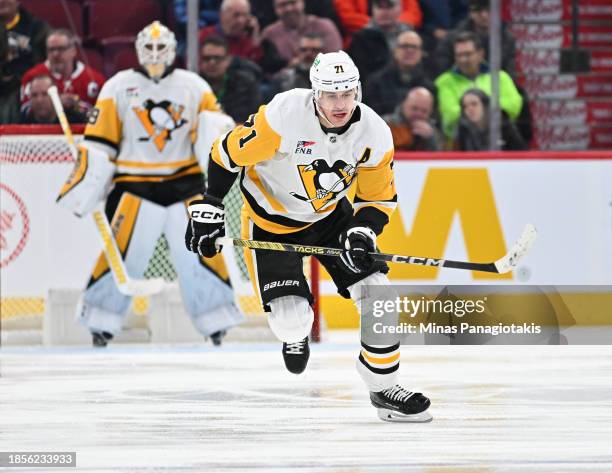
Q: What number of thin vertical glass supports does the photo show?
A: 2